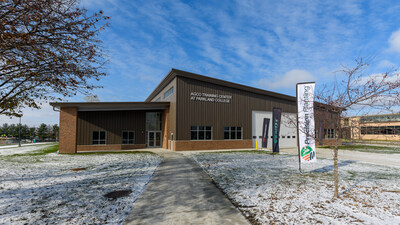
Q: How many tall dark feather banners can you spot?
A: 2